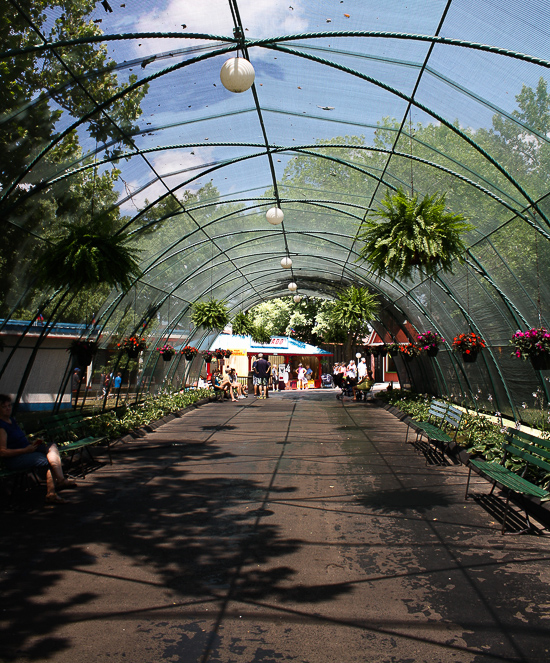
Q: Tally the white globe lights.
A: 5